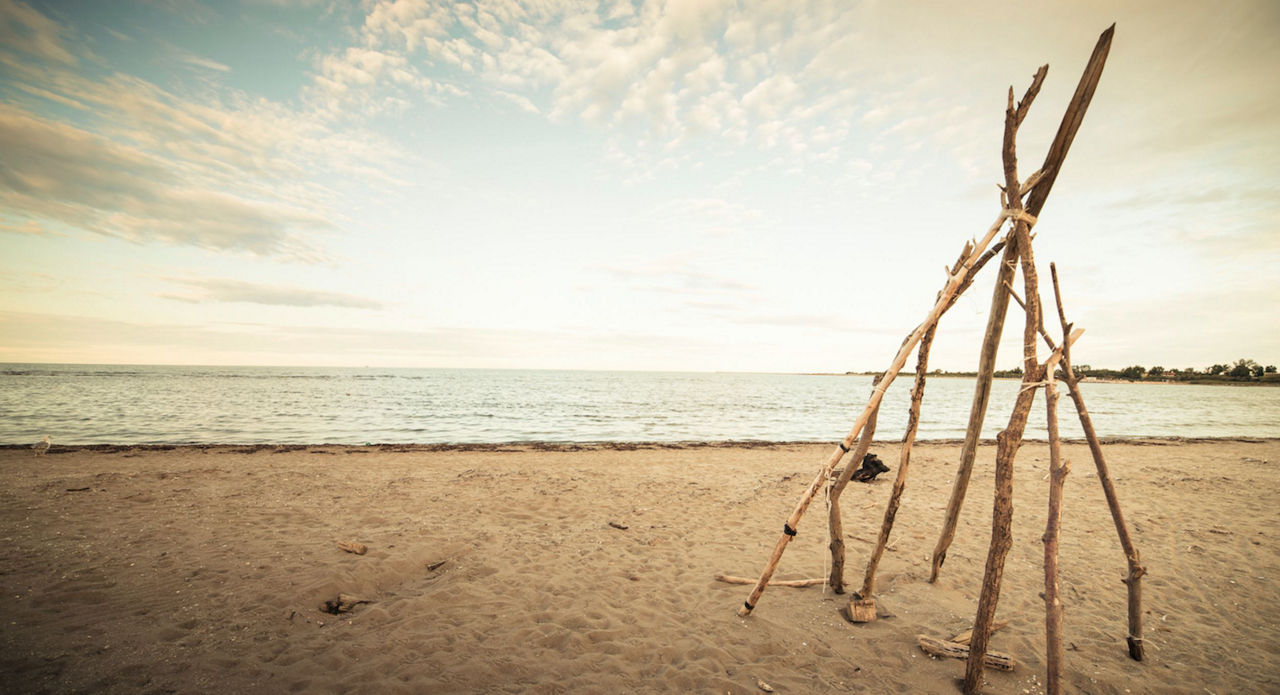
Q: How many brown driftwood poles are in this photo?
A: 7